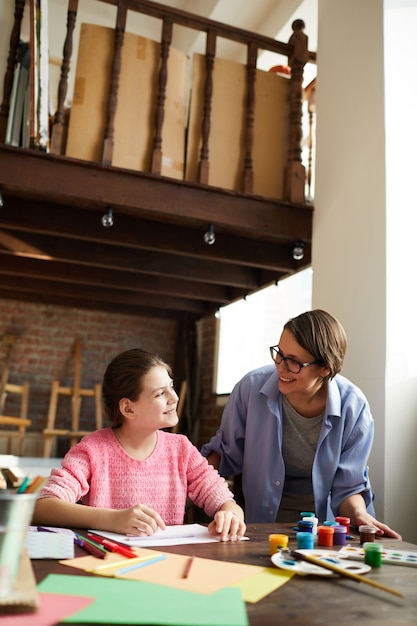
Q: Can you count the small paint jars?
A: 11